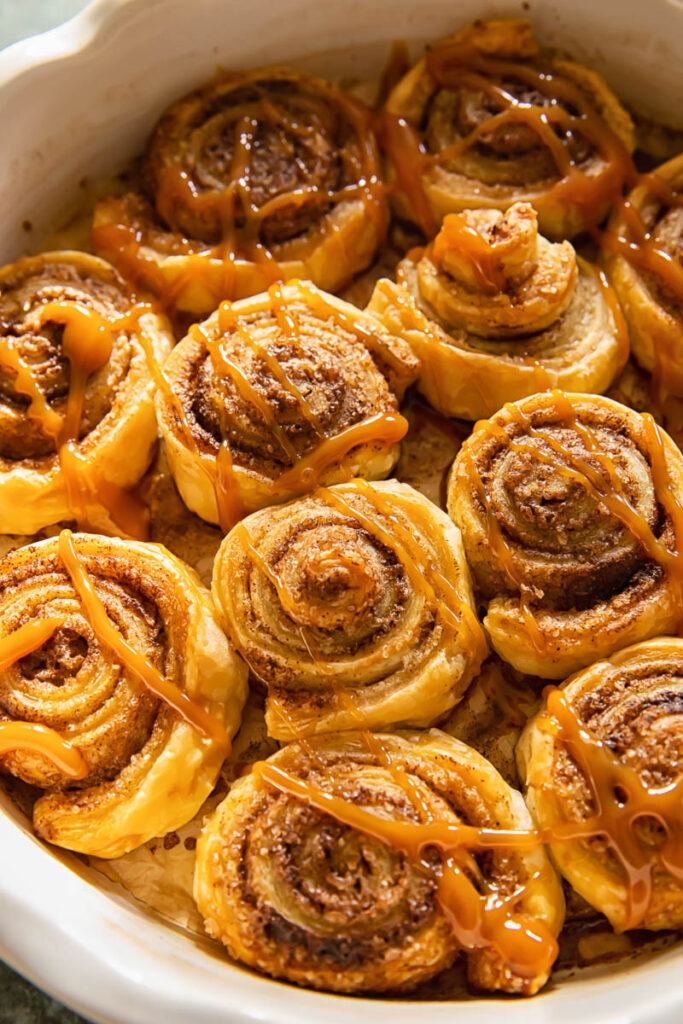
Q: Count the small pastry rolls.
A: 11